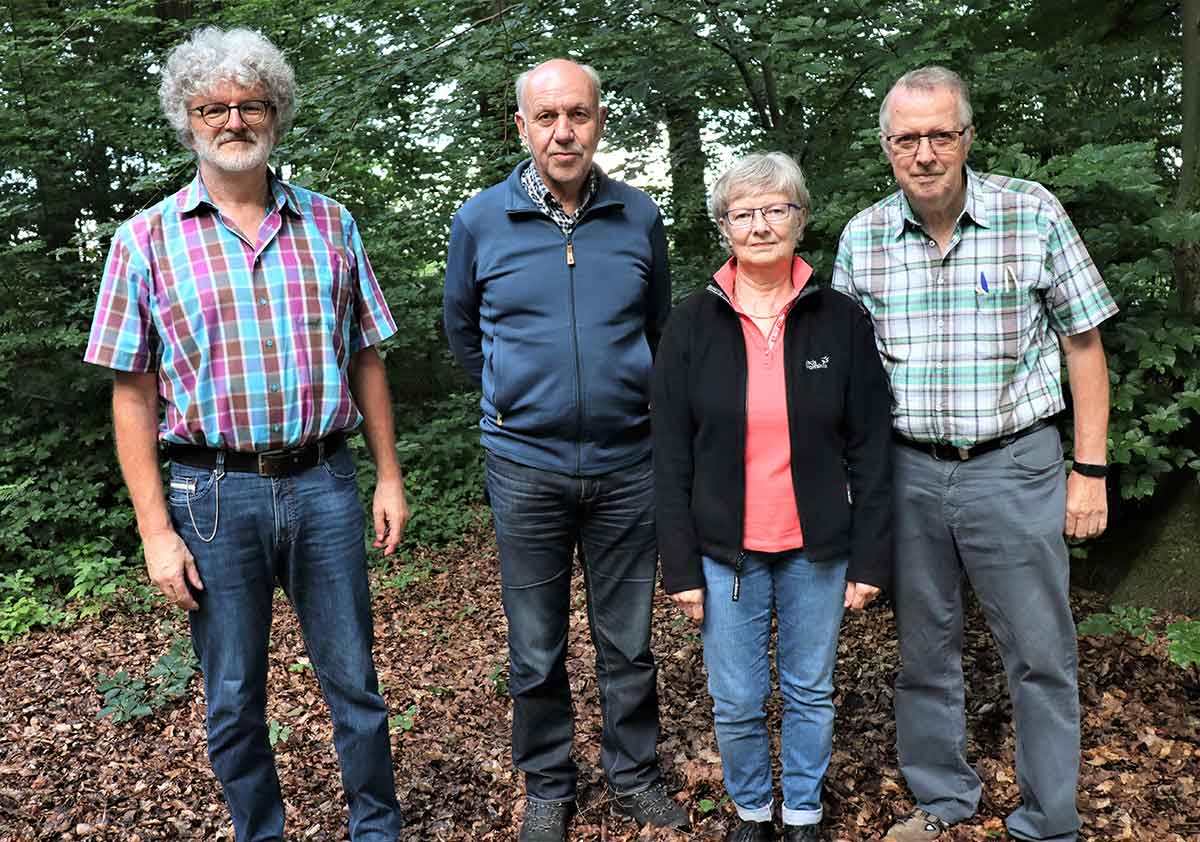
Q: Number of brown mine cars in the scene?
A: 0